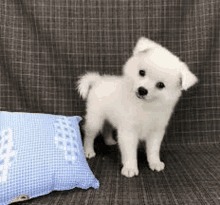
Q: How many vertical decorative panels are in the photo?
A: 2